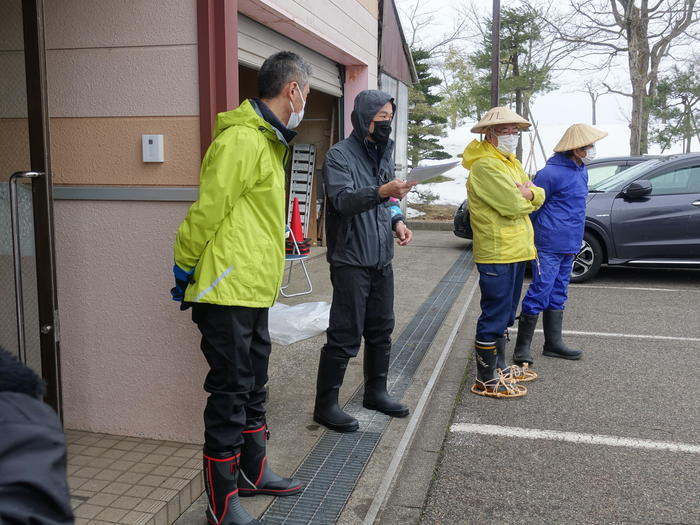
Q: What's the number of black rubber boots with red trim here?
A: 2